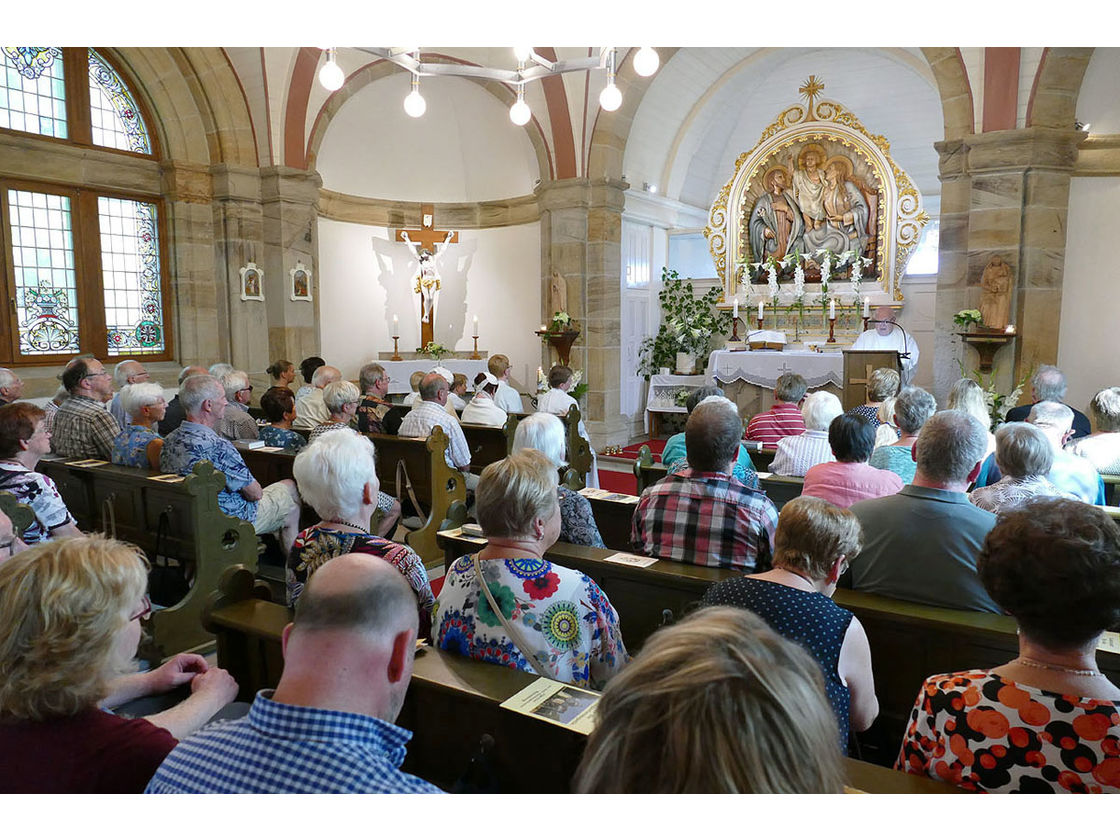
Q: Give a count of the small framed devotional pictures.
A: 2